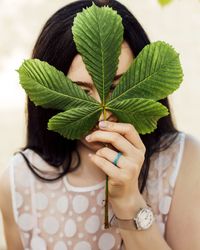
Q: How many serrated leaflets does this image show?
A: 5